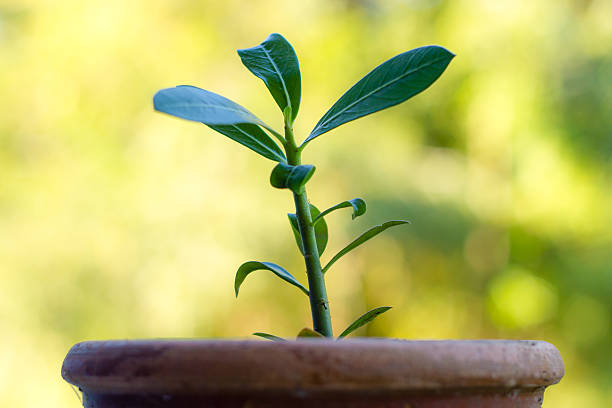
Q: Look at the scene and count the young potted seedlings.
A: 1